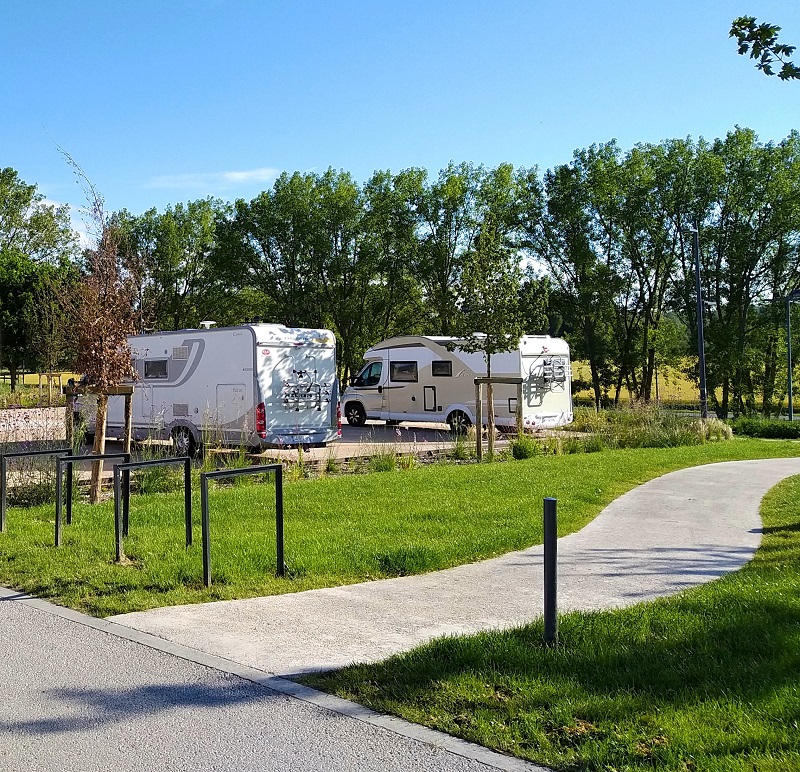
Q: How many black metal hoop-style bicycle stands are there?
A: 4